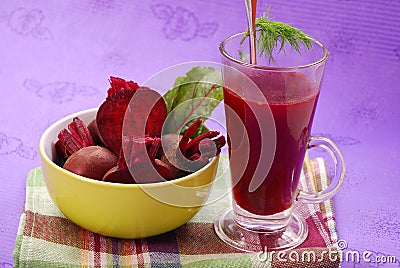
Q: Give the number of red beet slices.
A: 2